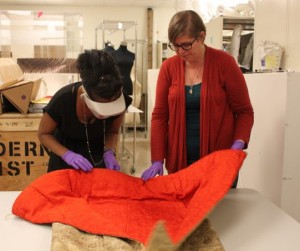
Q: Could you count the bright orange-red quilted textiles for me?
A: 1